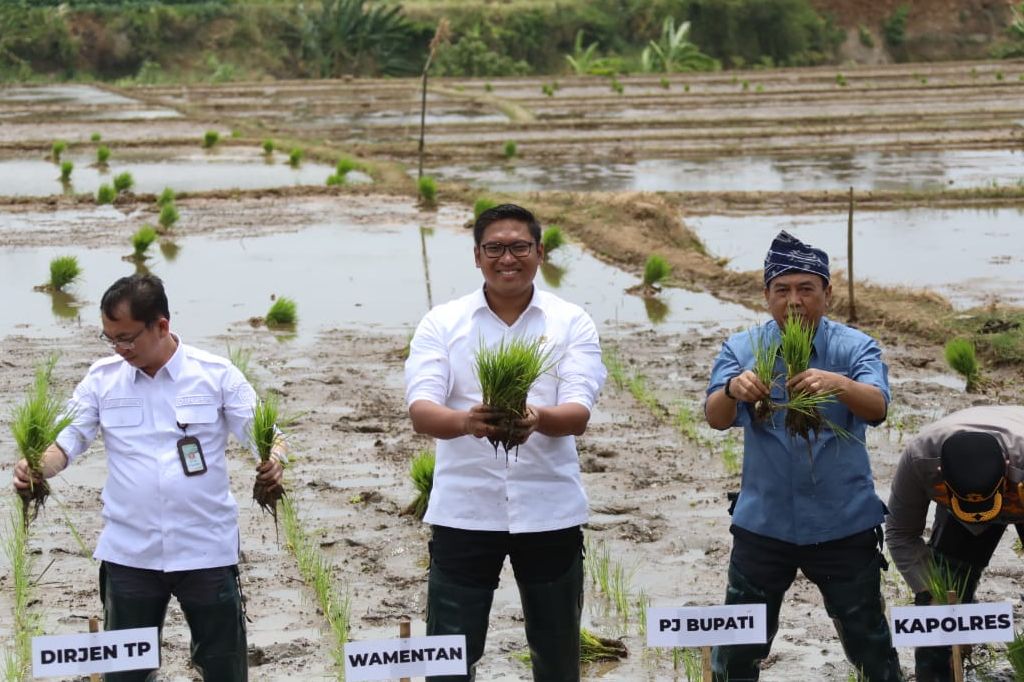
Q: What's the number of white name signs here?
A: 4